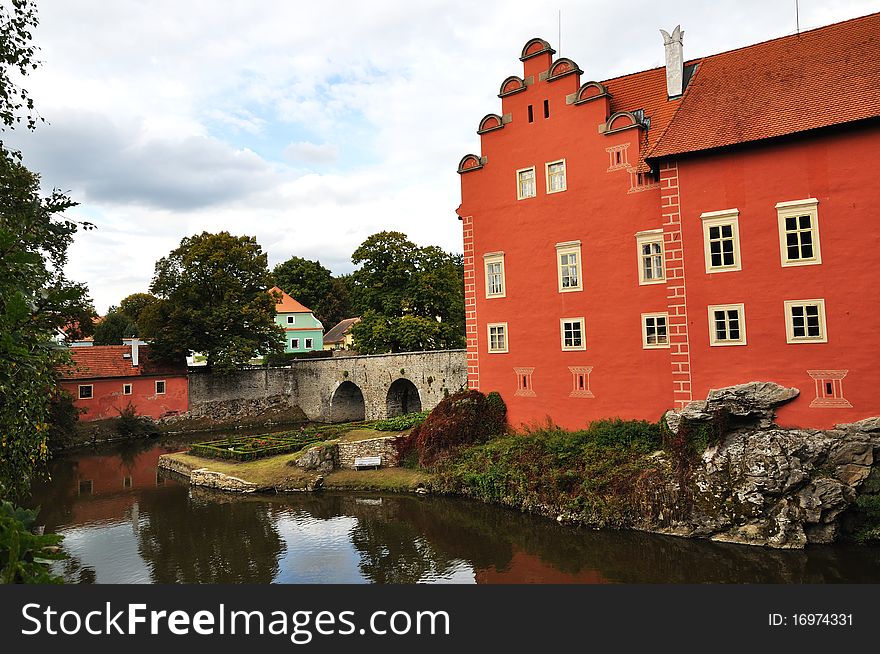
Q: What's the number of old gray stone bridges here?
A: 1